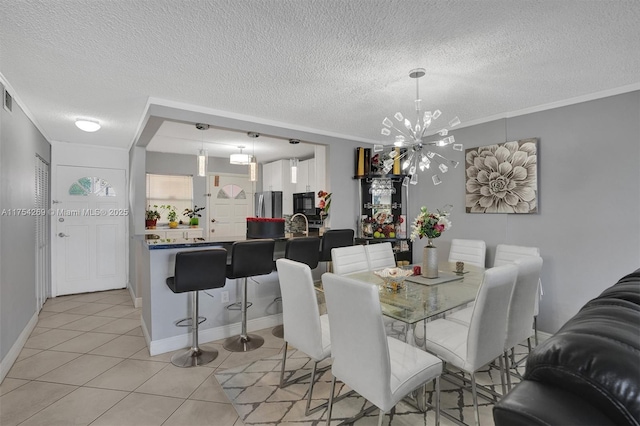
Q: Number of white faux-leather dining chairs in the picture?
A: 8